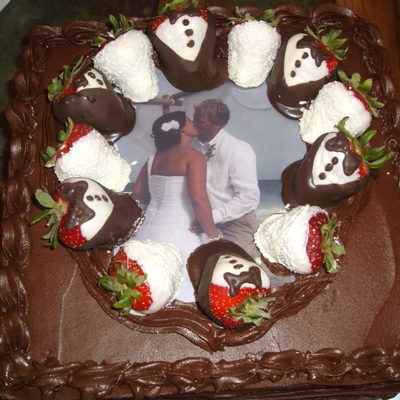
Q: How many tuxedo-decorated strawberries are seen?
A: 6